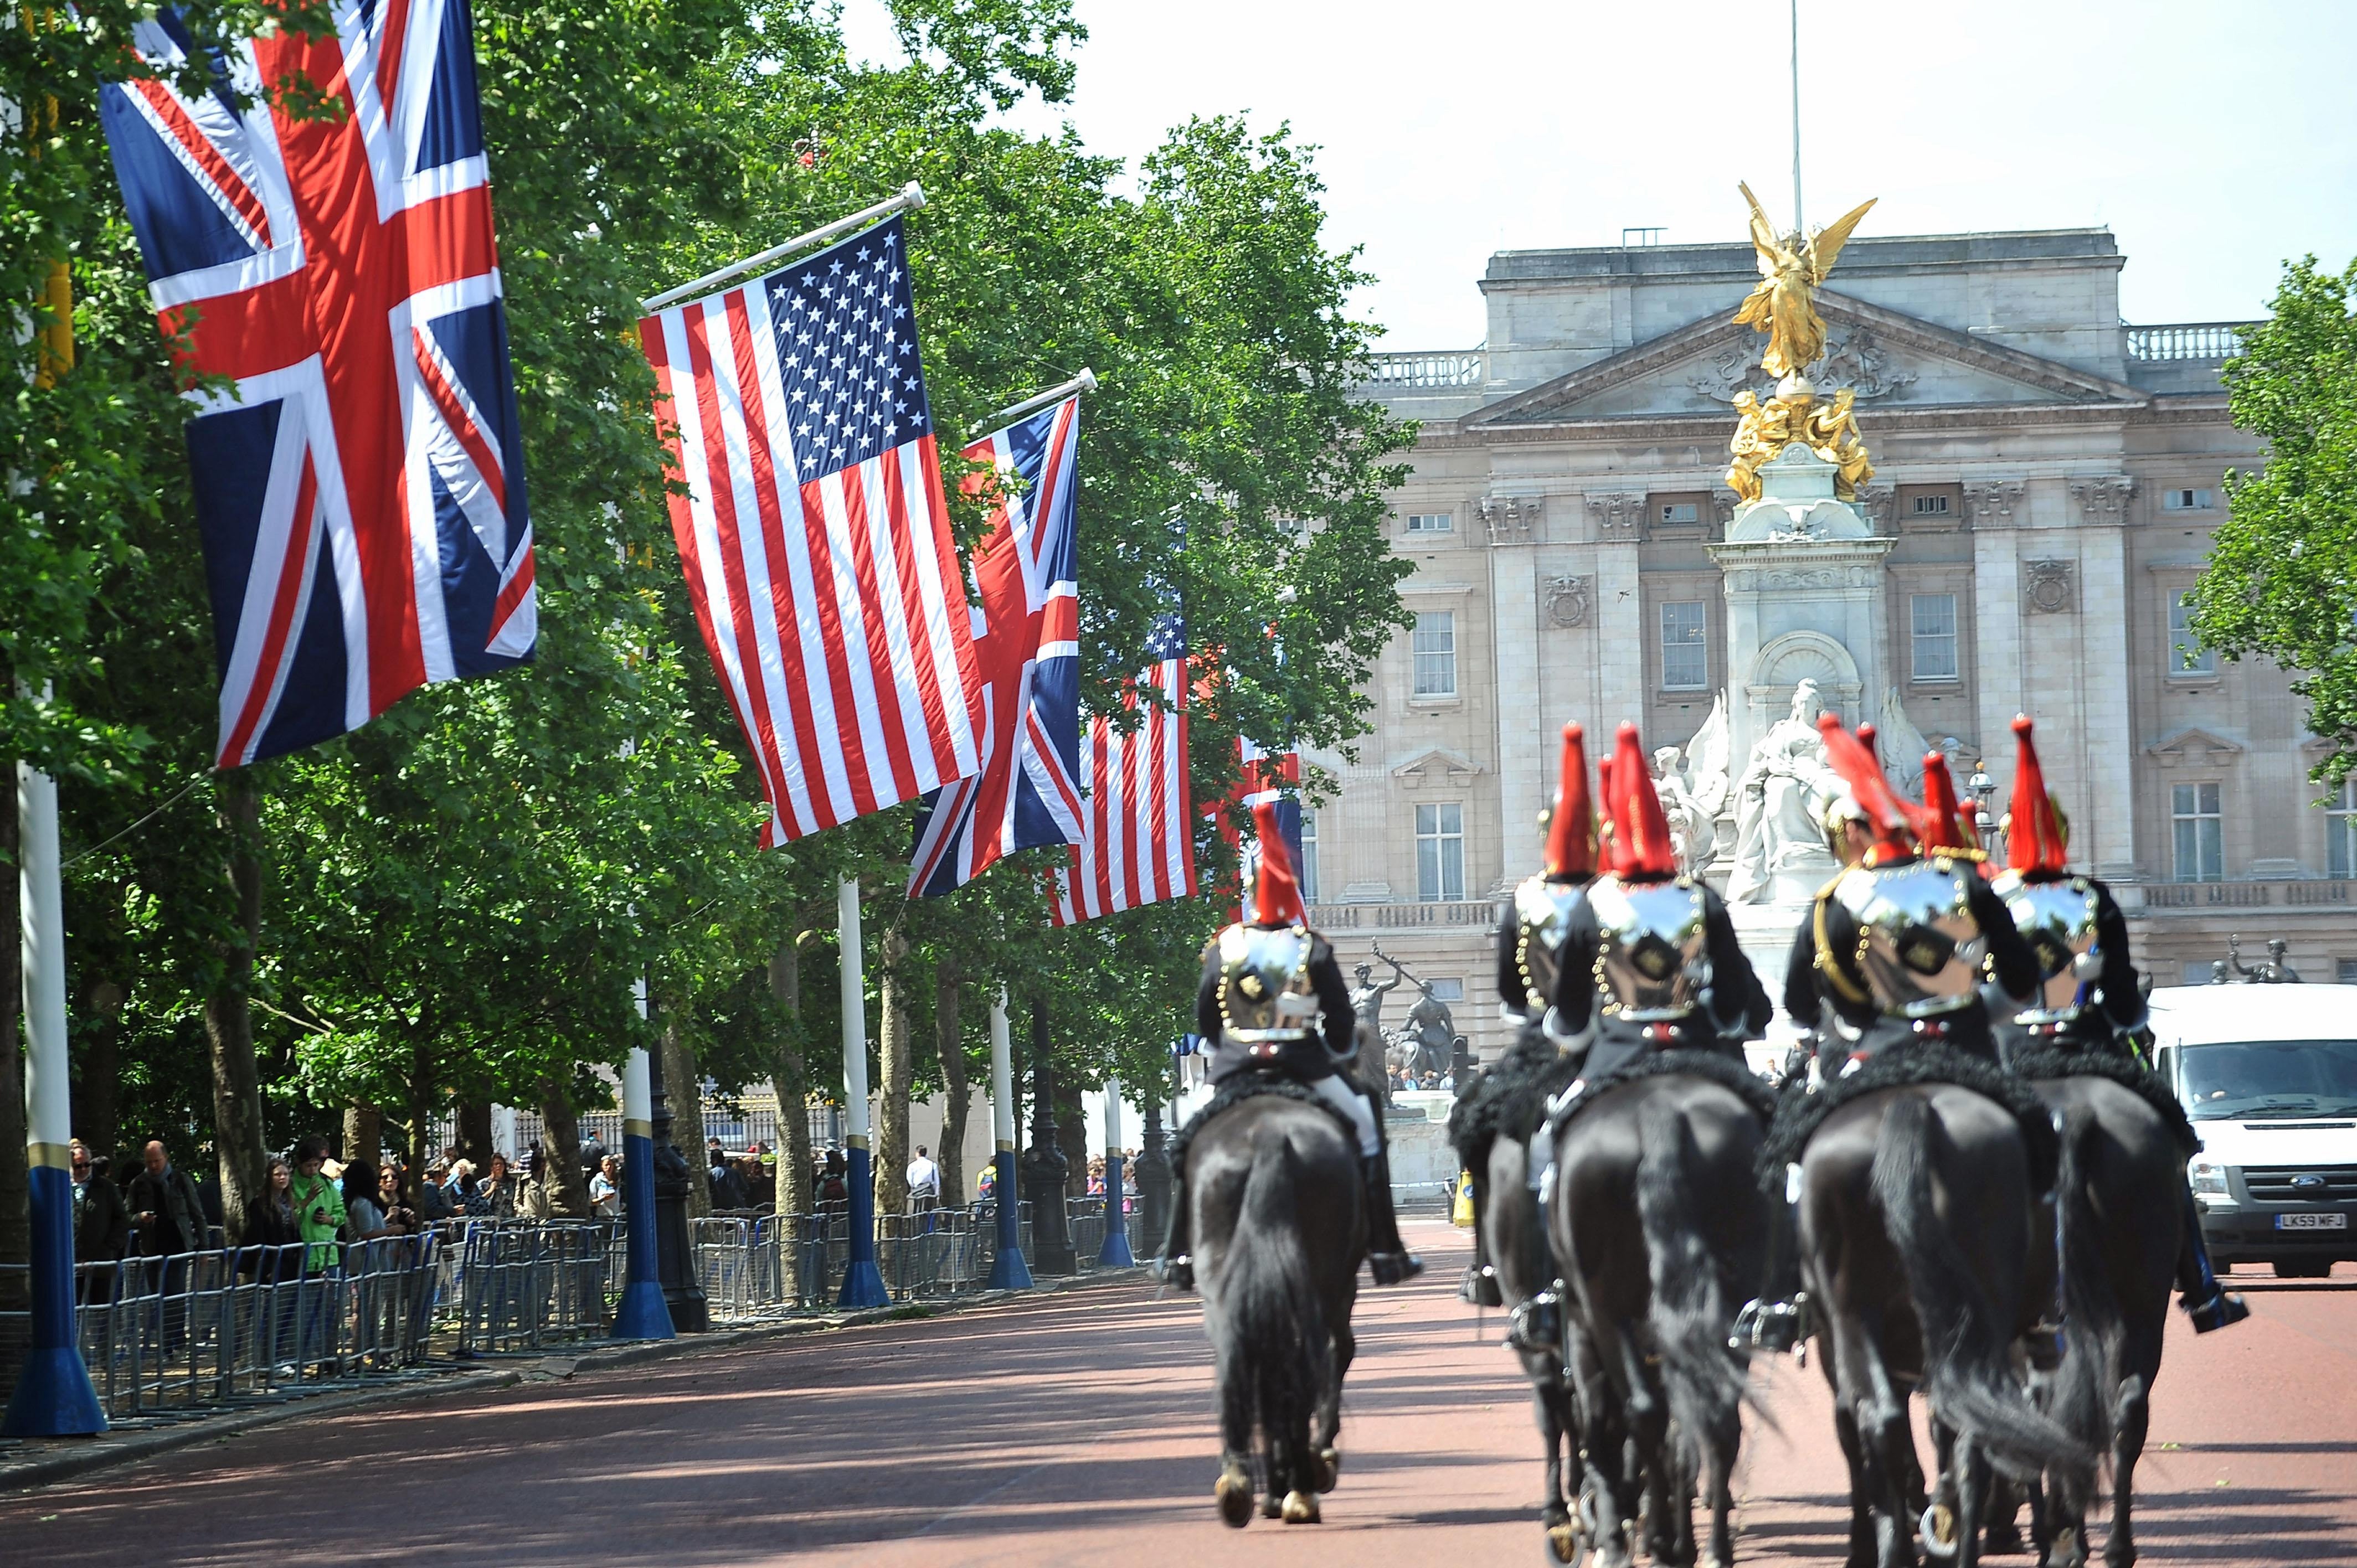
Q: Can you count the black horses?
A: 5